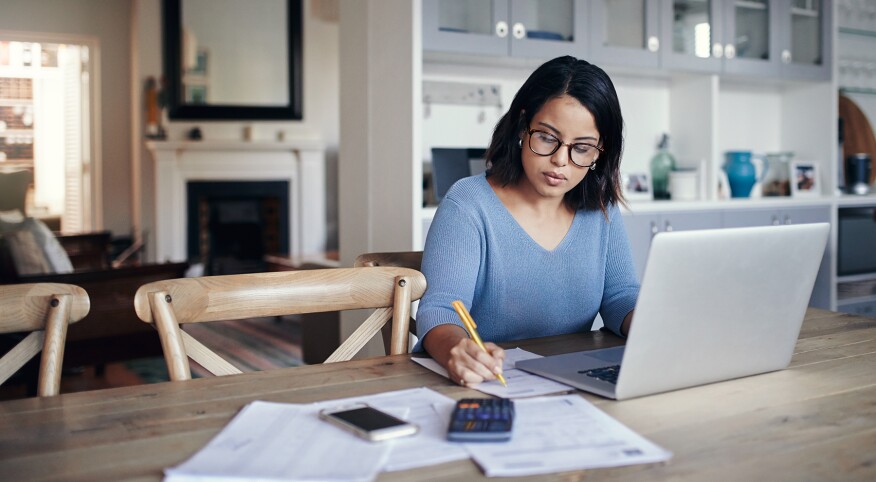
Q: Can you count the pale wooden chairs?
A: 2